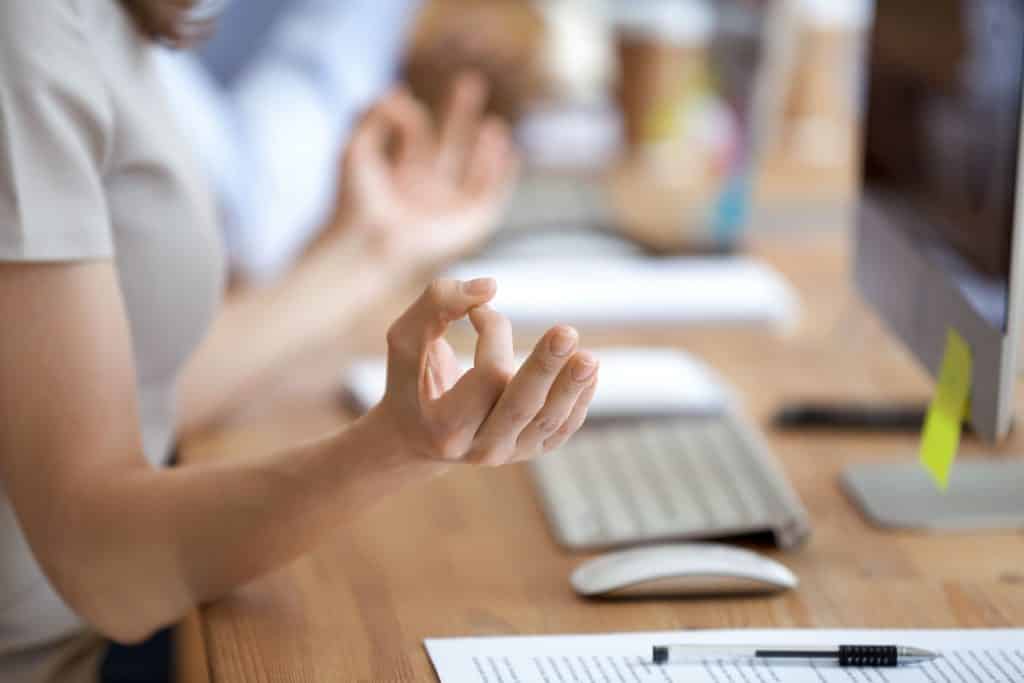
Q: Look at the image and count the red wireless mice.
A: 0